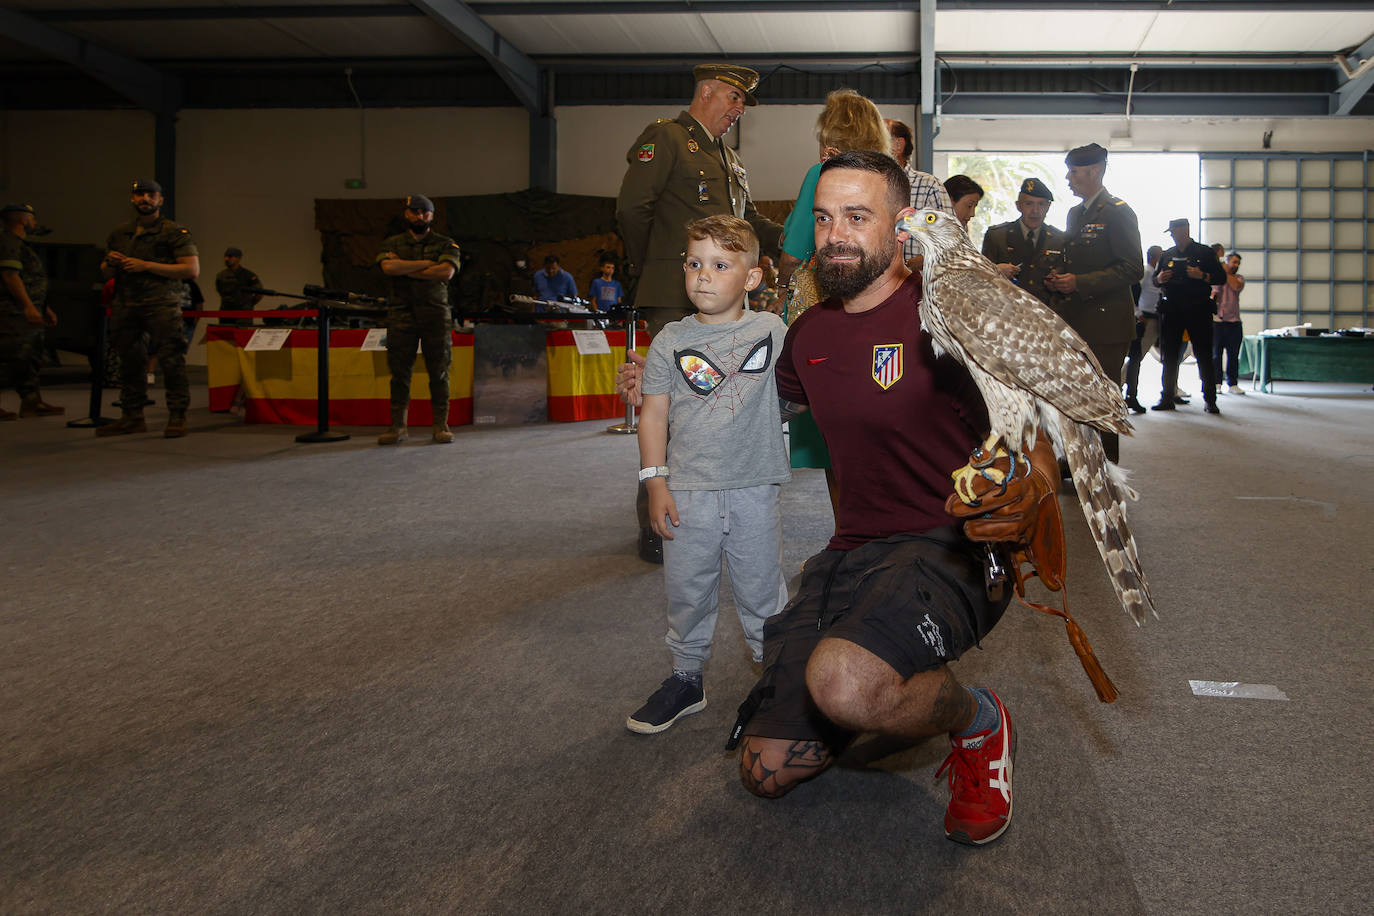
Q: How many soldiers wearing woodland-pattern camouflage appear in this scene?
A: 4